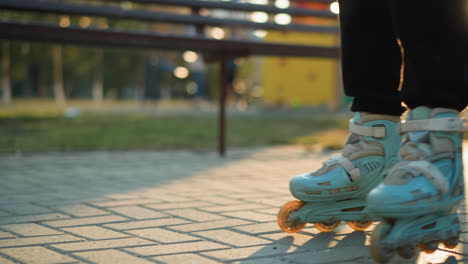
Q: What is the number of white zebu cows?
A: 0